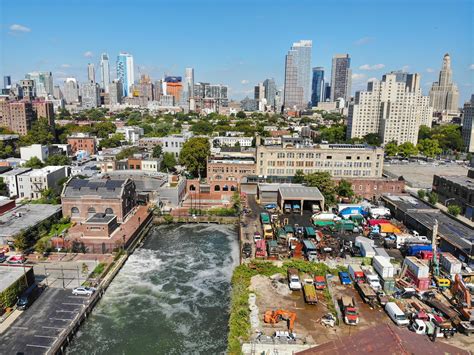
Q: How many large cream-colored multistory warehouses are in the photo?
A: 1